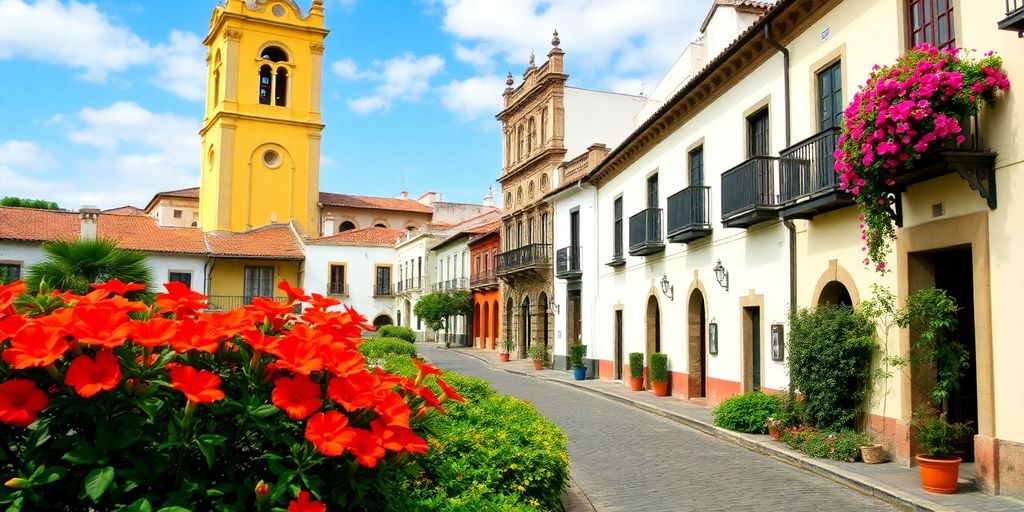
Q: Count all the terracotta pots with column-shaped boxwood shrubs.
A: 2